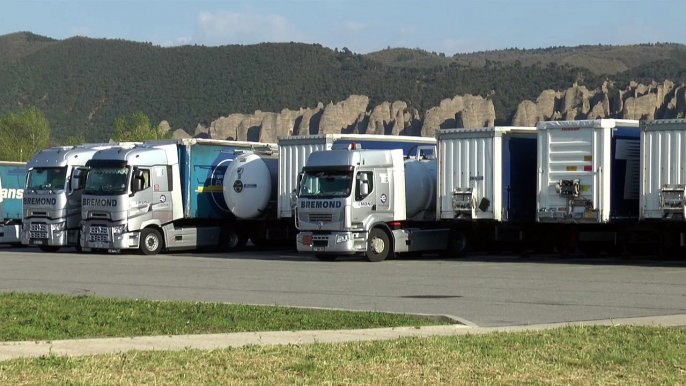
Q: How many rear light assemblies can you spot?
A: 0